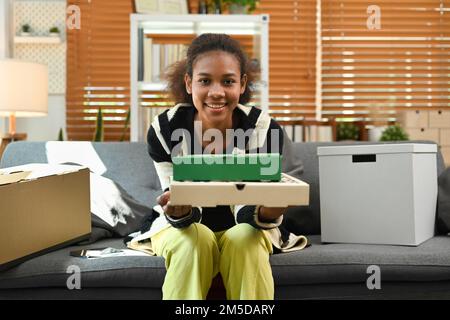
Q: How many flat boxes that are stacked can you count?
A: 2